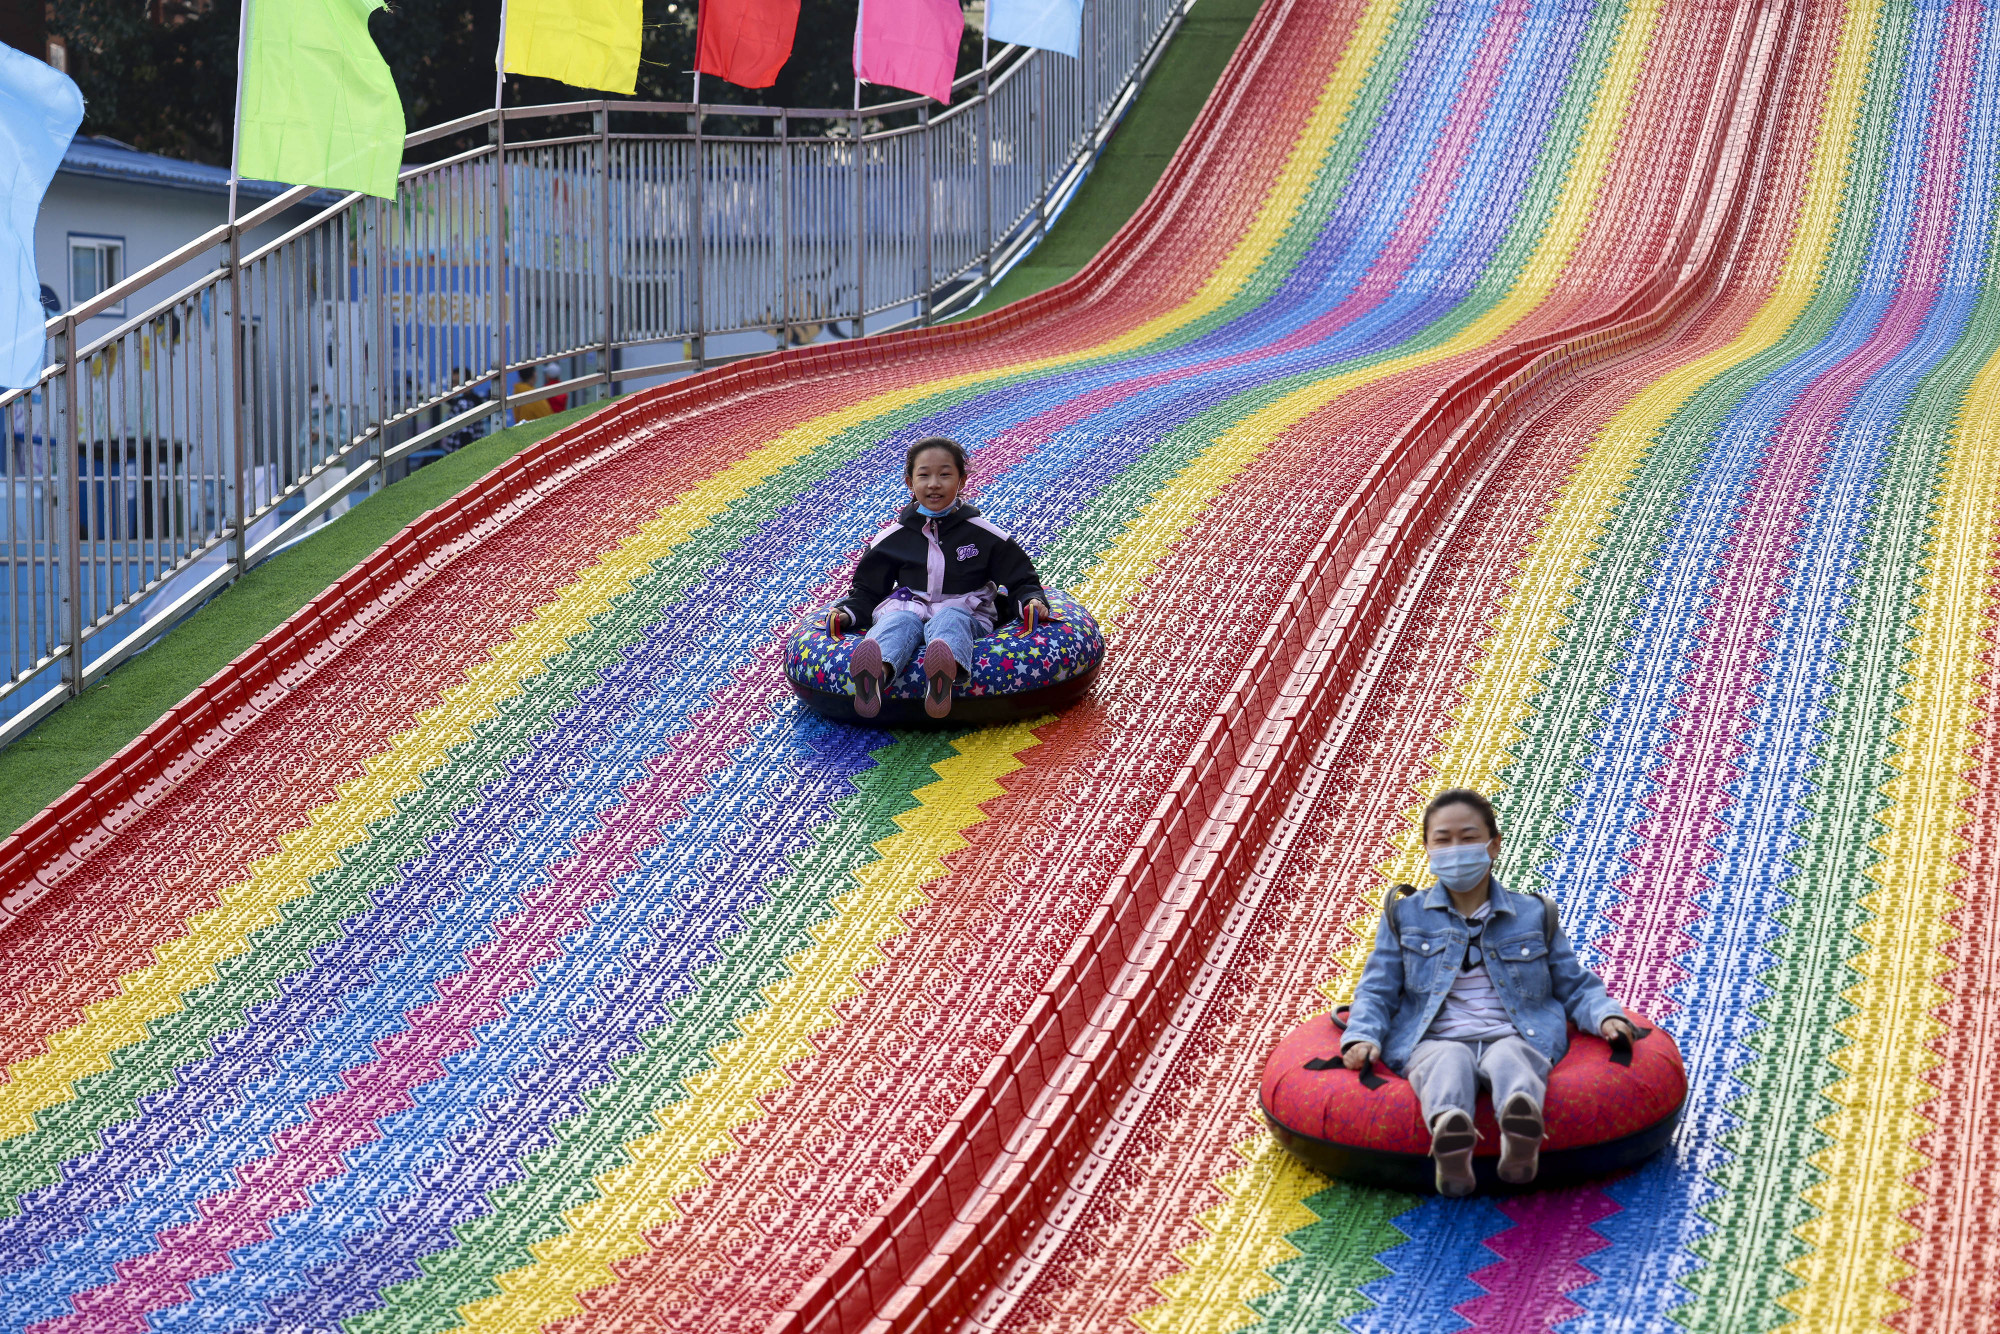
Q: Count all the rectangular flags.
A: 6